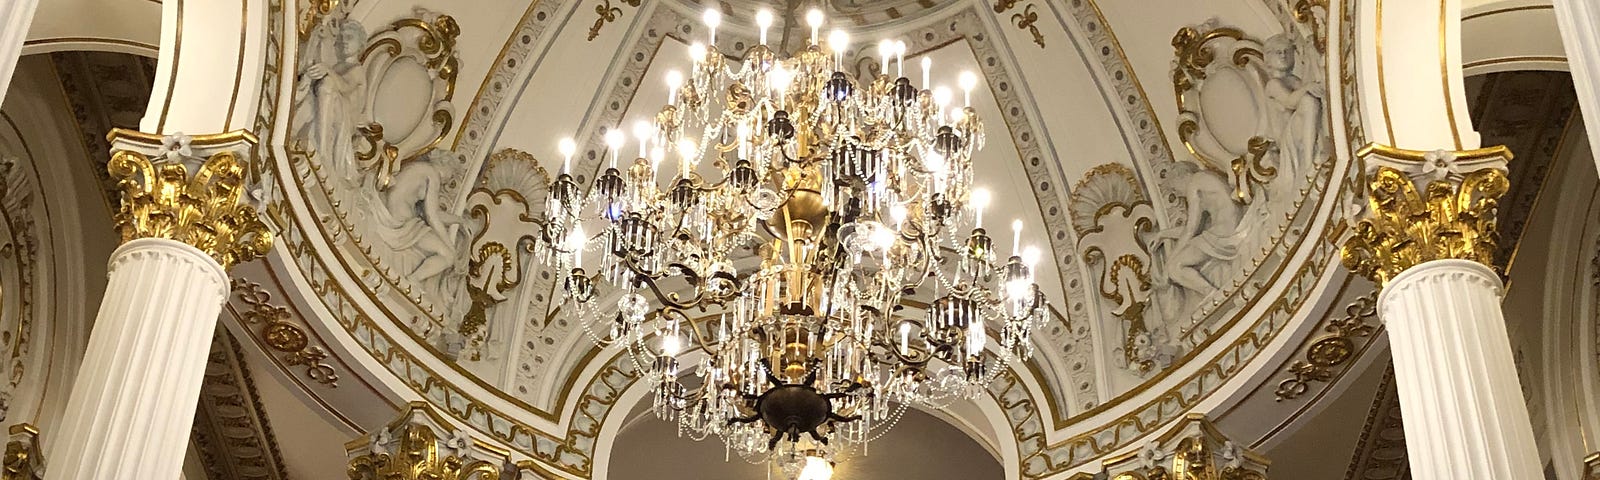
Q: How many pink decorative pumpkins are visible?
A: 0